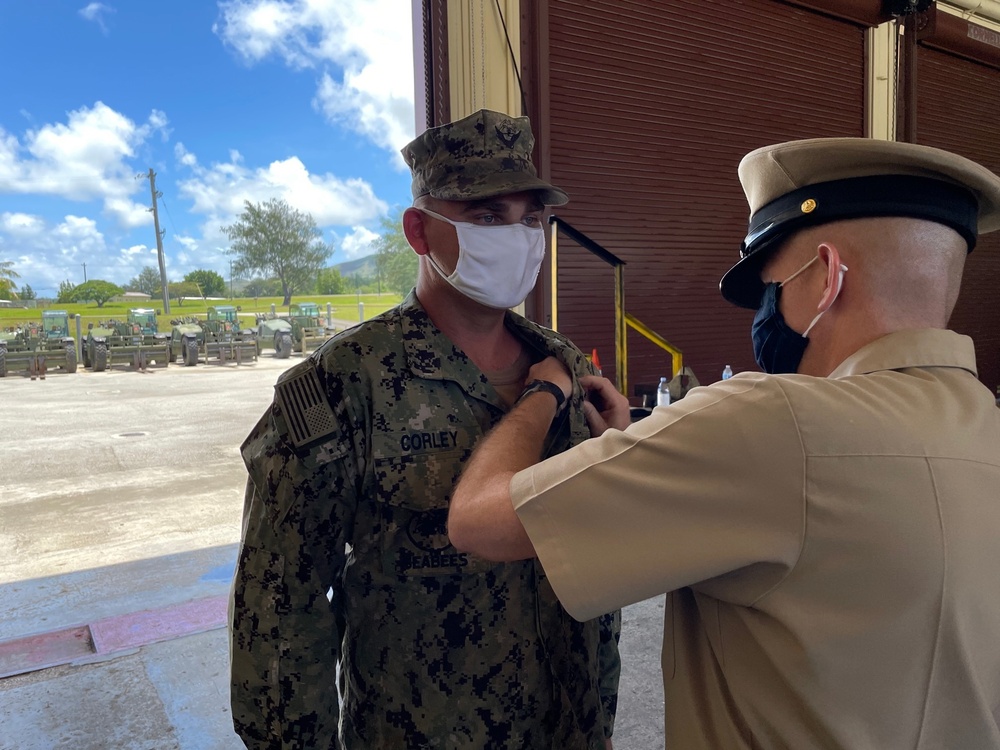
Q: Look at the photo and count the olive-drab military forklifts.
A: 4